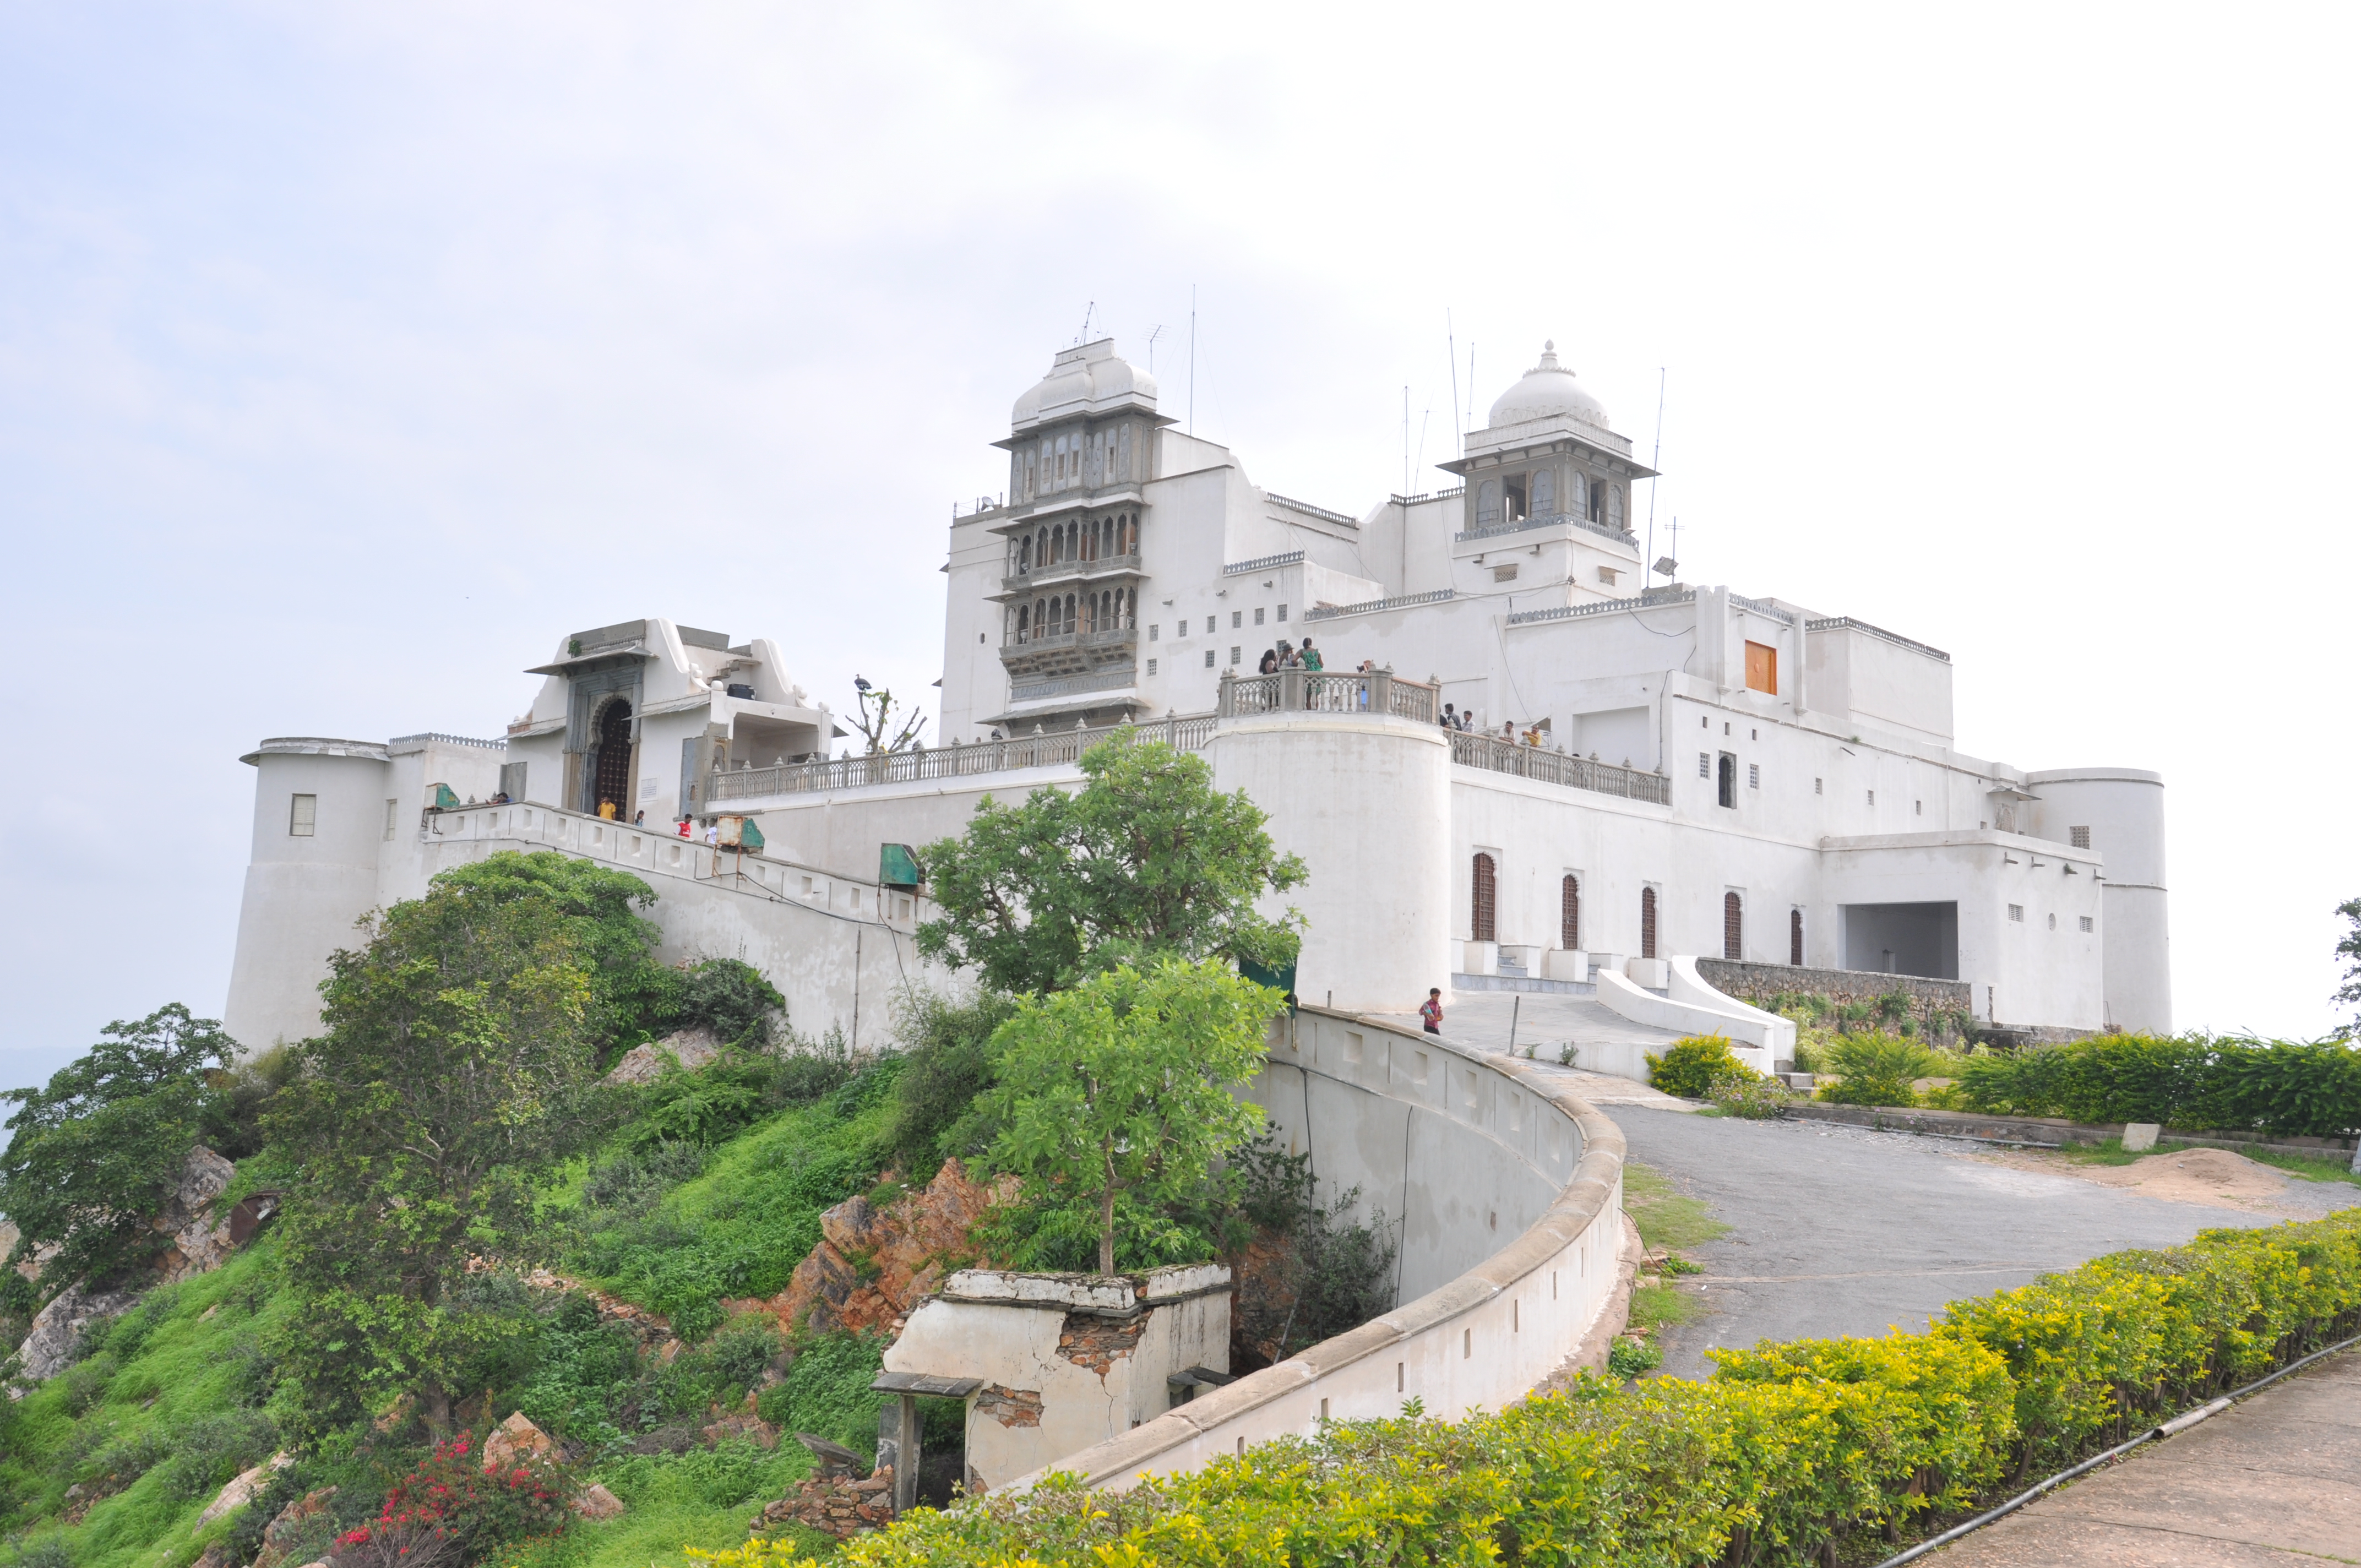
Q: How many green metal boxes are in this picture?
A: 3